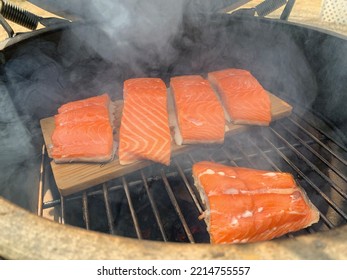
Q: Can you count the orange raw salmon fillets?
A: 5